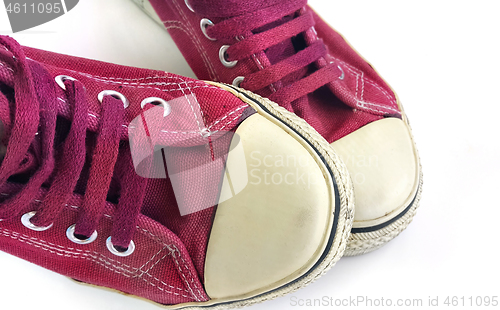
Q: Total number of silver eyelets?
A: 11